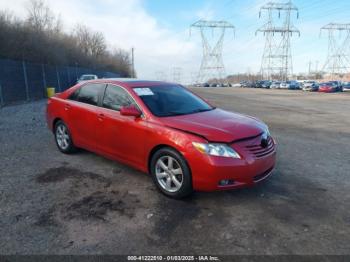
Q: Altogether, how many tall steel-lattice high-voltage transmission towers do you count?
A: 3